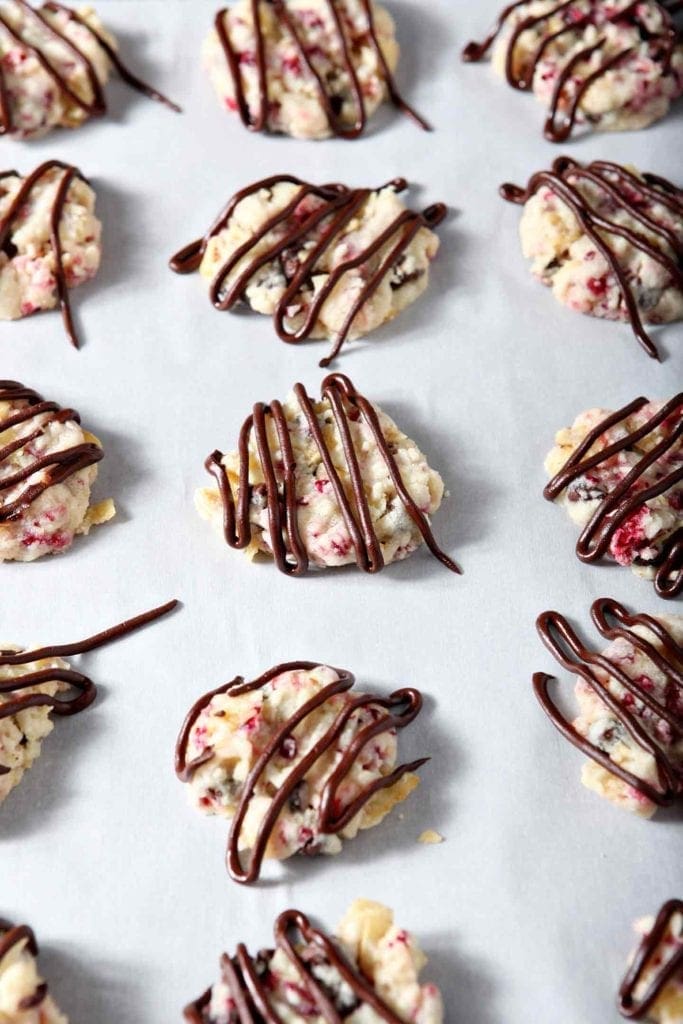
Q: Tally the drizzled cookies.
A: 15